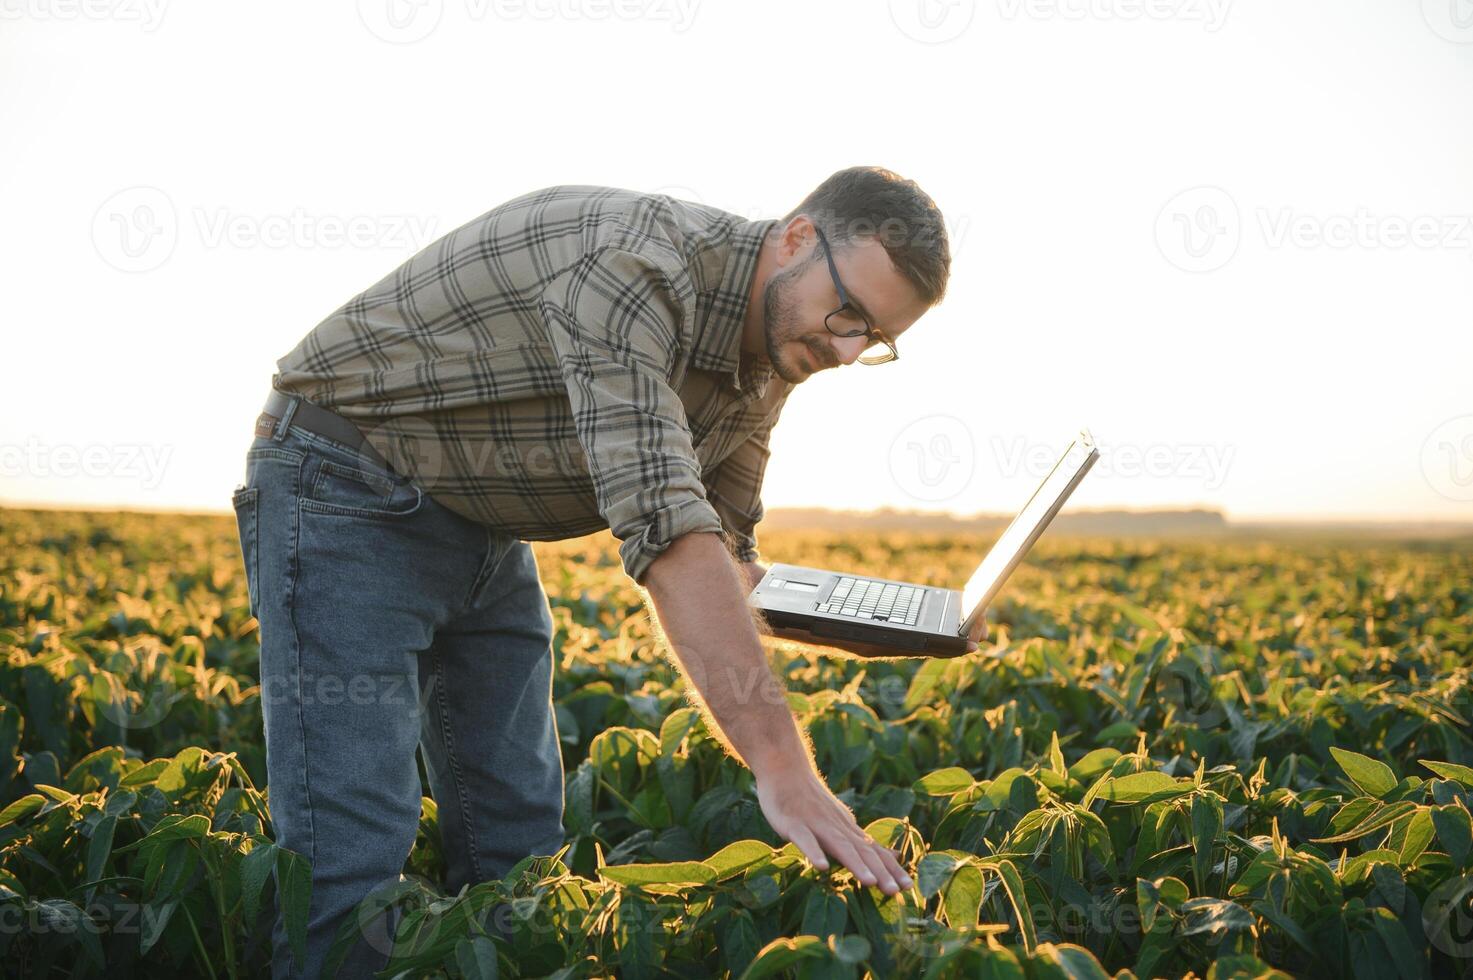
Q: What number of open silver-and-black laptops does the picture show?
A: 1